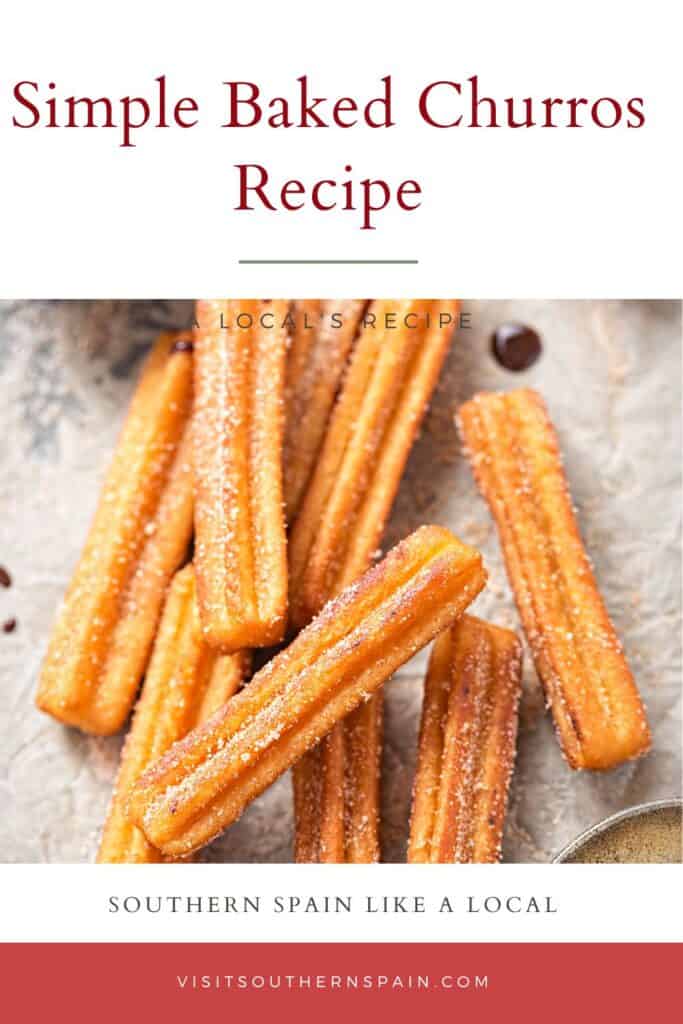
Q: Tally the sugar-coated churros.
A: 9